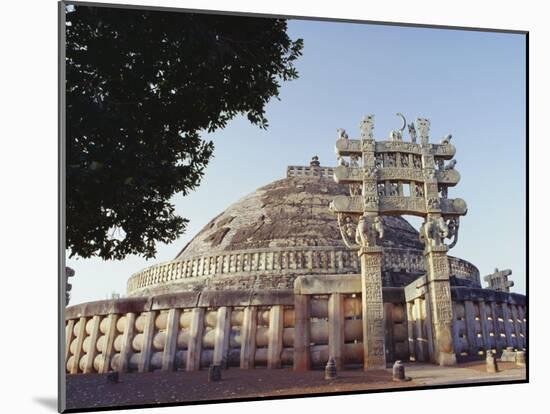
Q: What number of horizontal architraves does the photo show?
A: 3